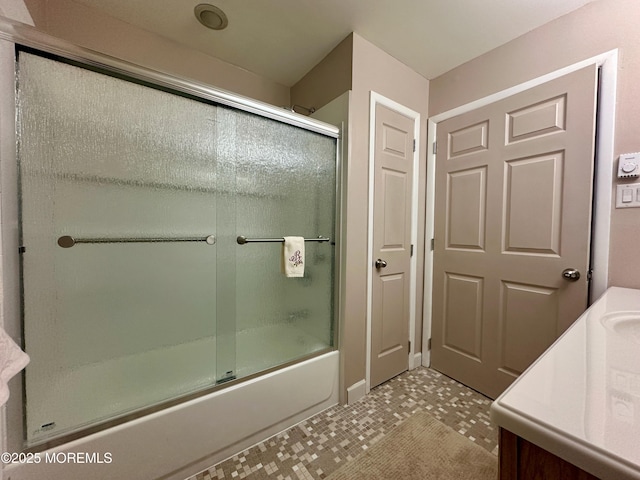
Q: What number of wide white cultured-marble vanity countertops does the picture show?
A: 1